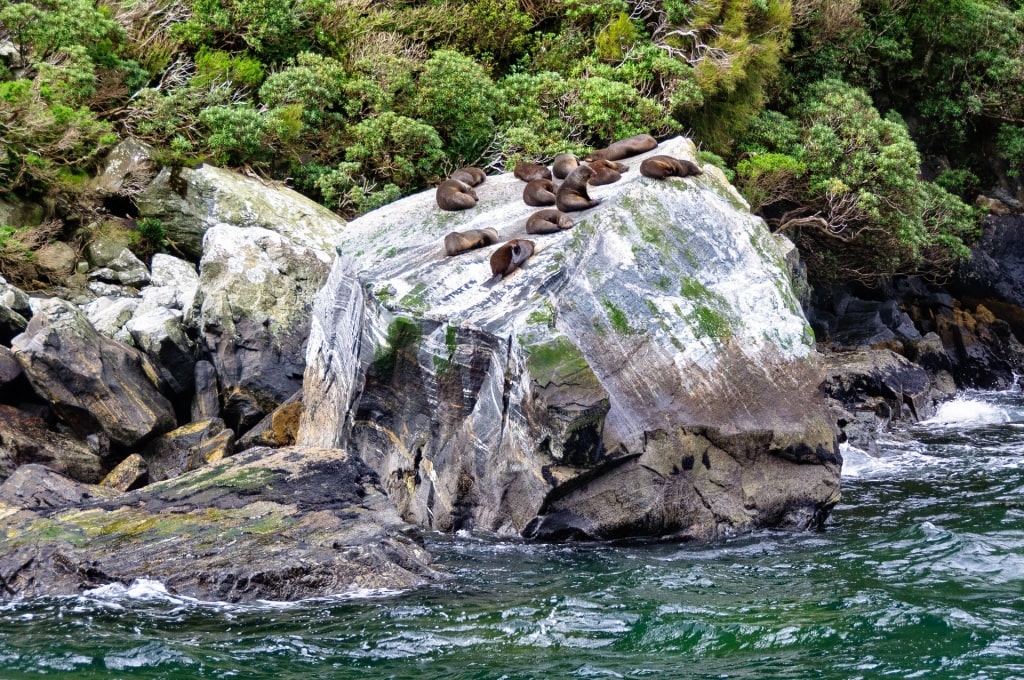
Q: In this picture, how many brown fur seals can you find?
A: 12